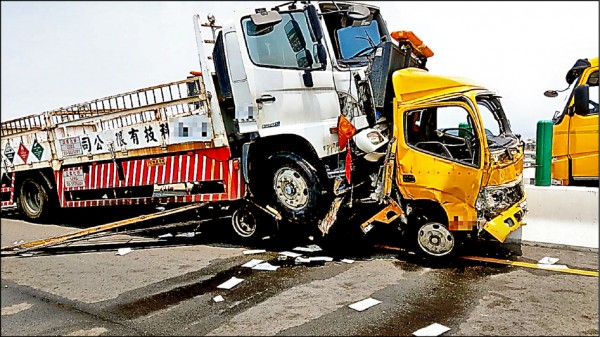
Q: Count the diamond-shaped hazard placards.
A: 3